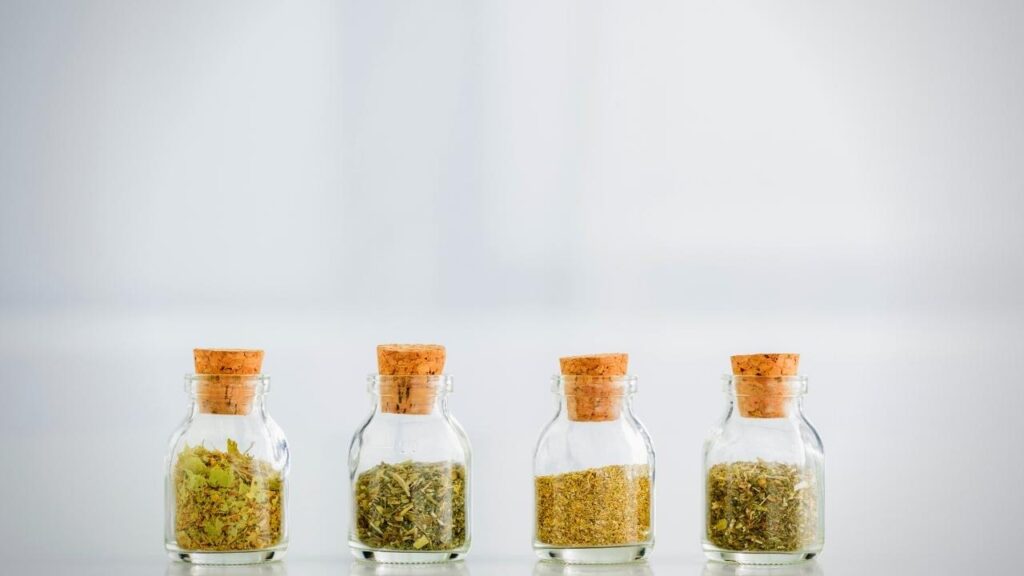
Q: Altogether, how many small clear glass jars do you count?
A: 4